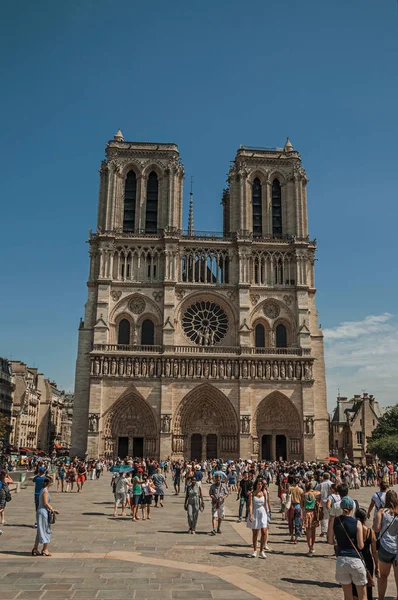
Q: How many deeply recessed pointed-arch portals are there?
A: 3